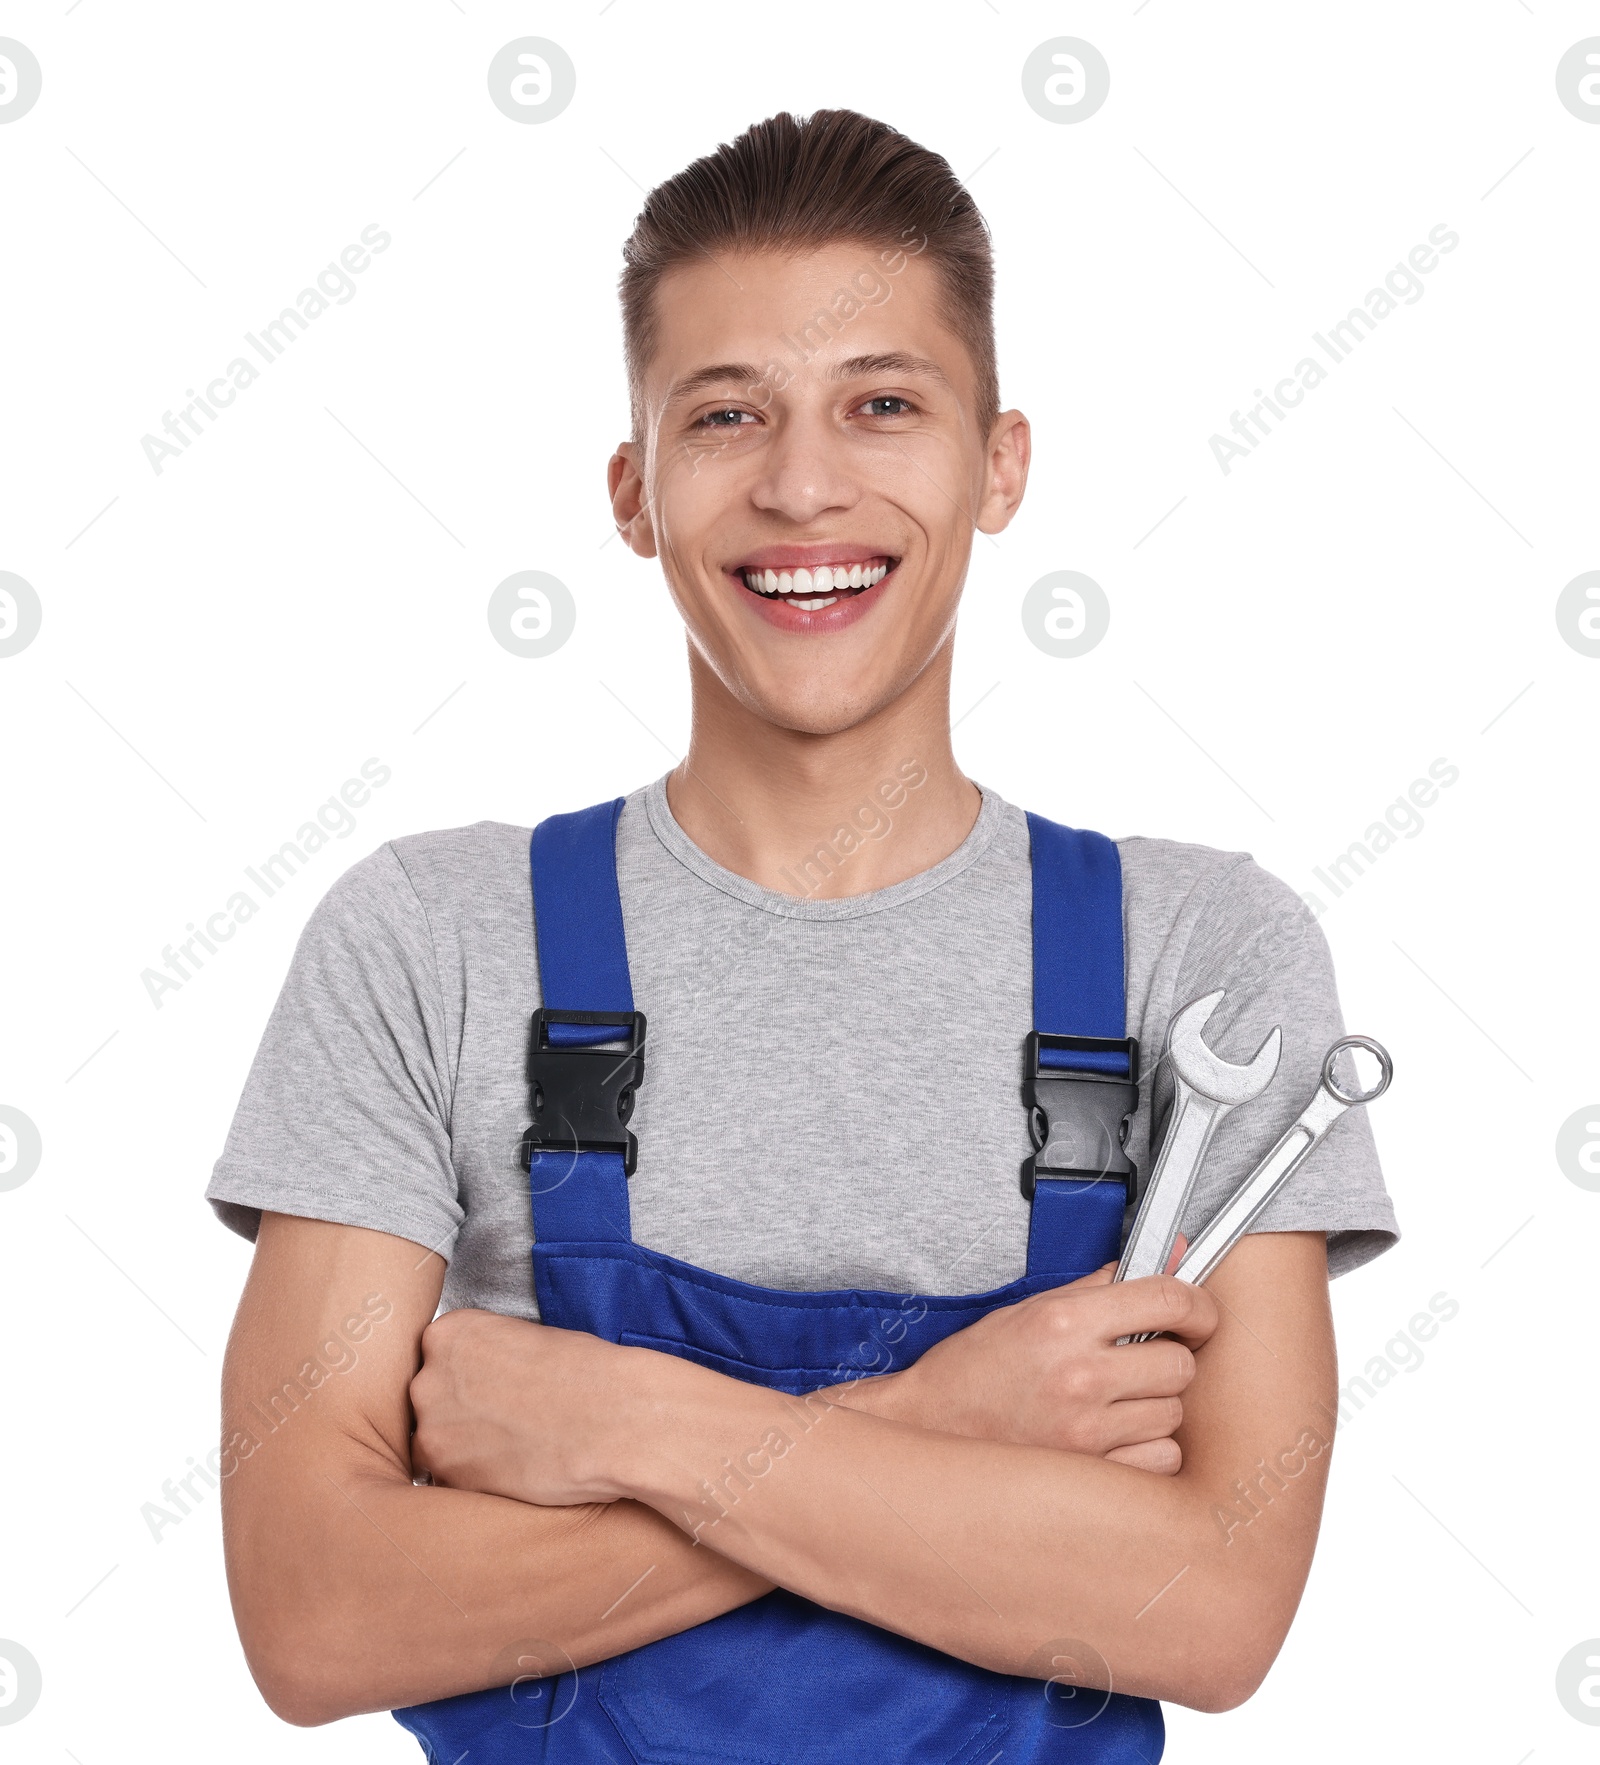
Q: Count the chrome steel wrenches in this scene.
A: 2